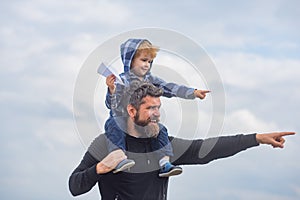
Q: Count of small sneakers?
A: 2